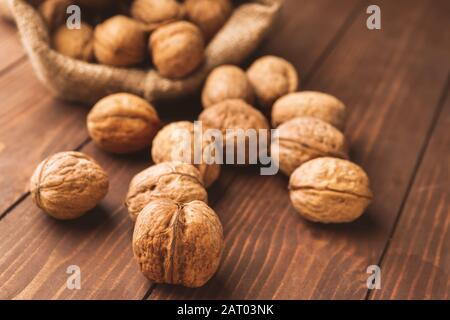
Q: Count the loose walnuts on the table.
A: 11